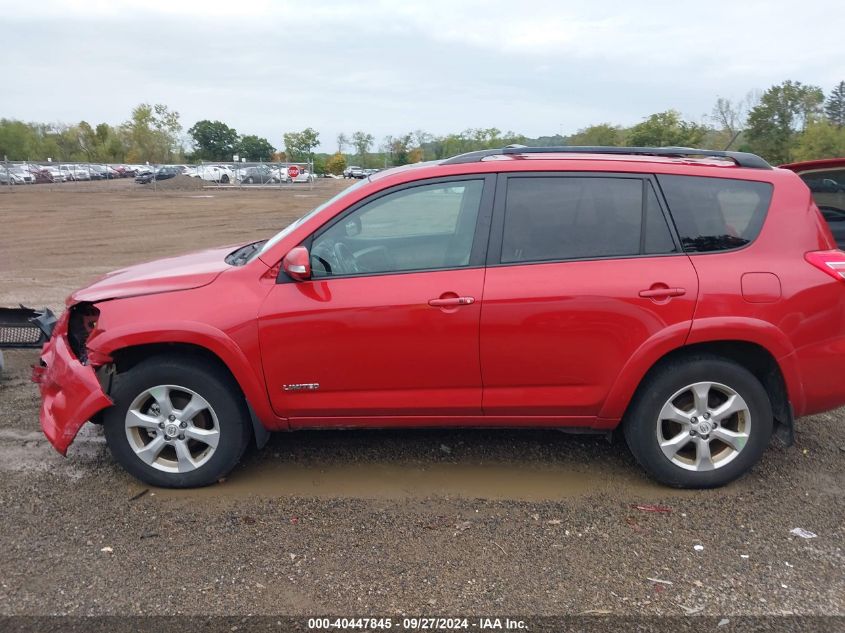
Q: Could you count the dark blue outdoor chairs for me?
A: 0